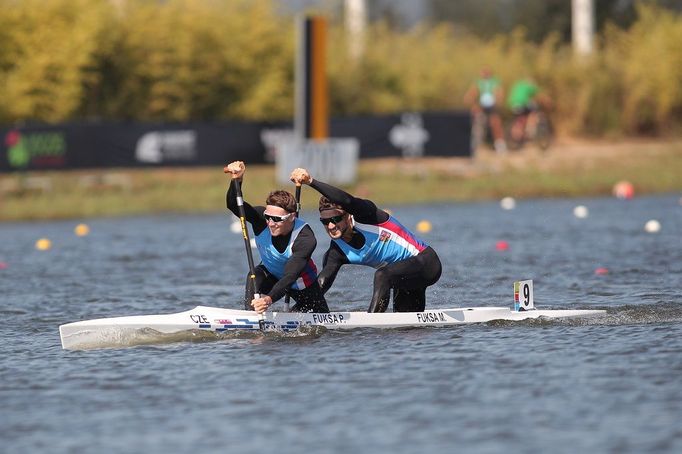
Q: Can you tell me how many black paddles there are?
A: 2